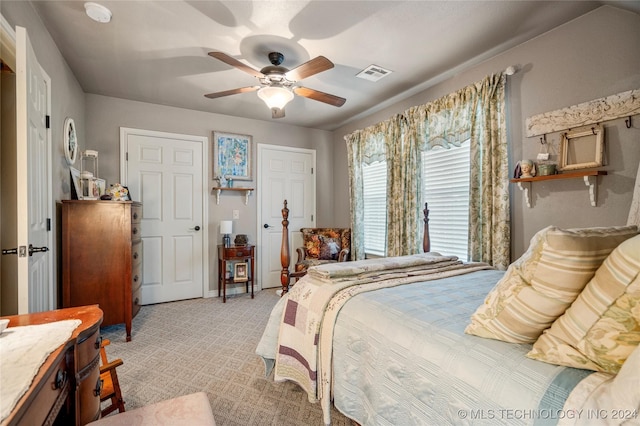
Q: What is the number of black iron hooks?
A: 4